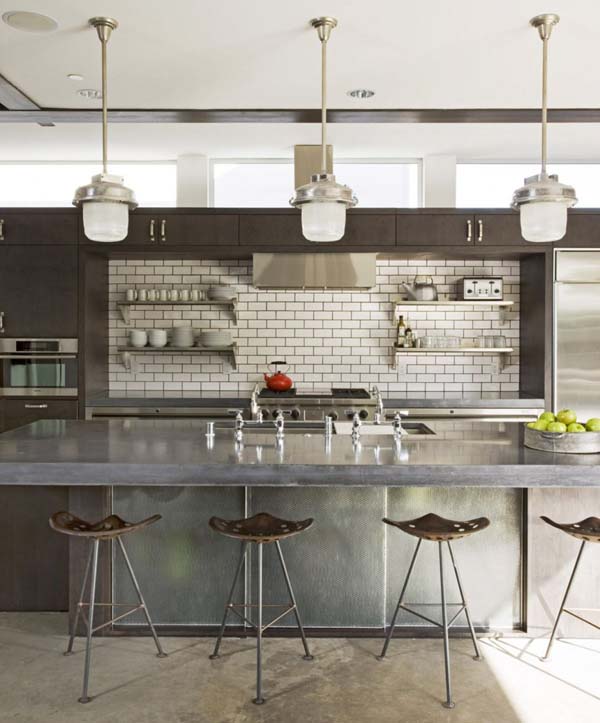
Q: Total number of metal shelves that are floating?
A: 4